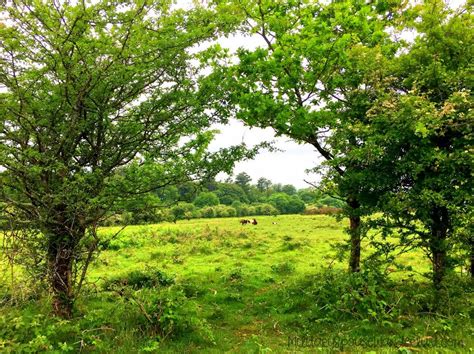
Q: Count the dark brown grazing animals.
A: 2